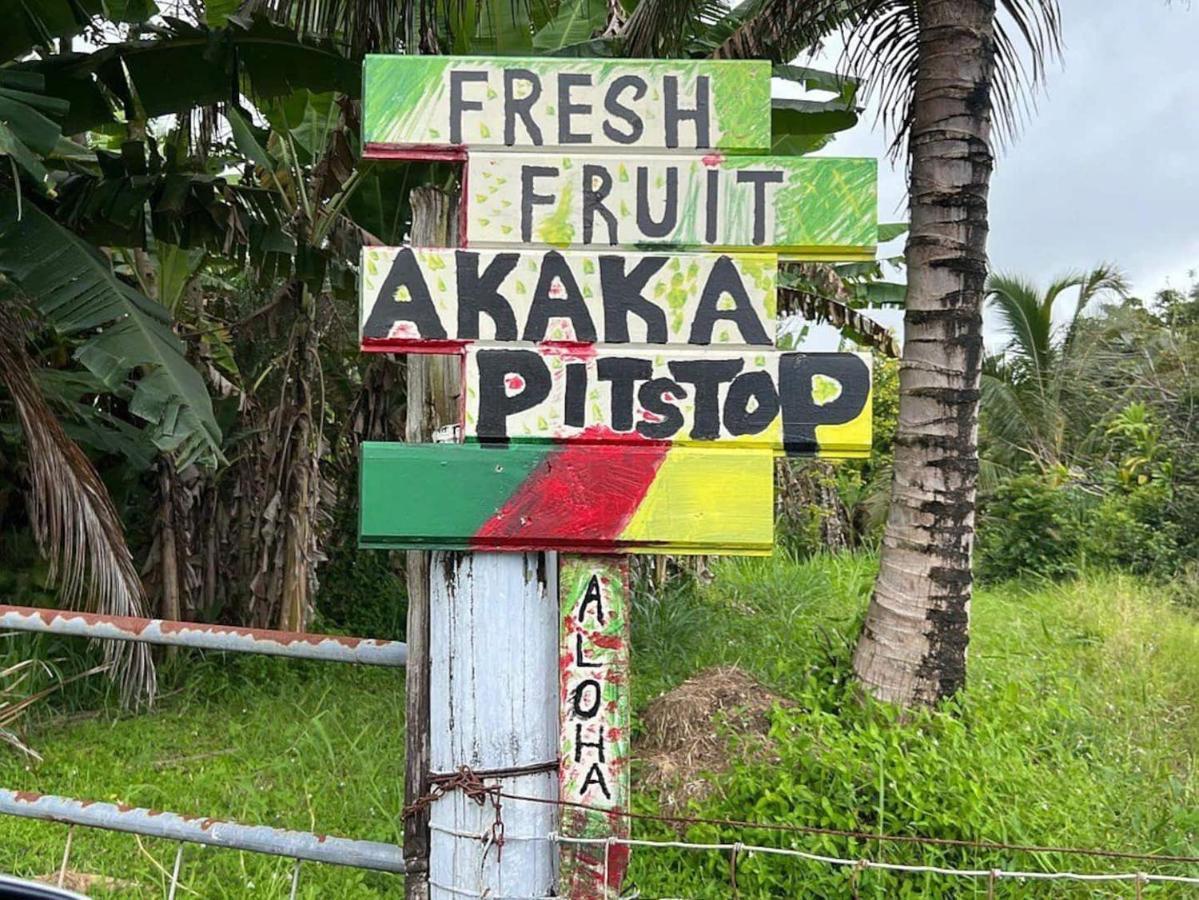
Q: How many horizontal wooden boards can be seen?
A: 5